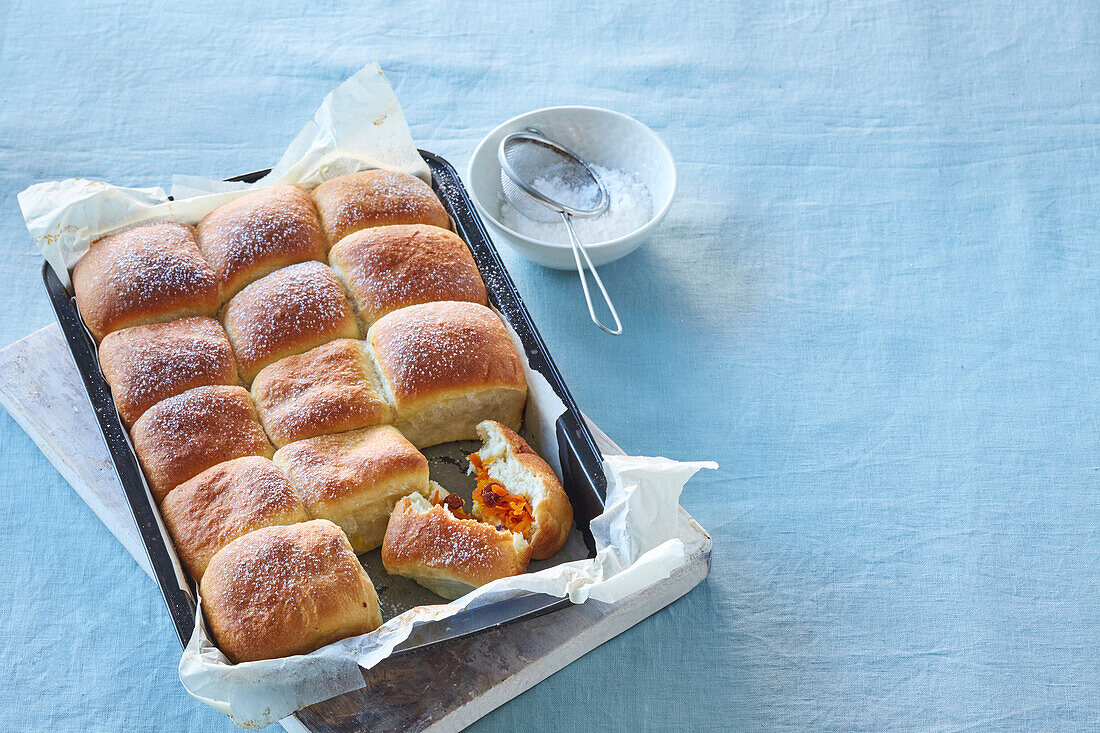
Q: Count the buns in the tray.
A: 13